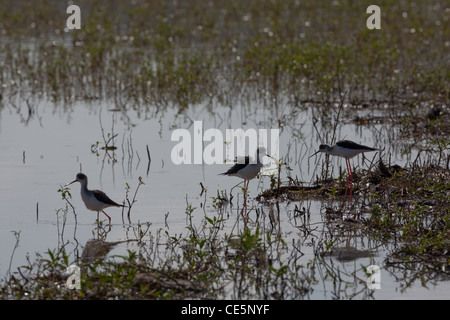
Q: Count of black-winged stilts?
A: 3